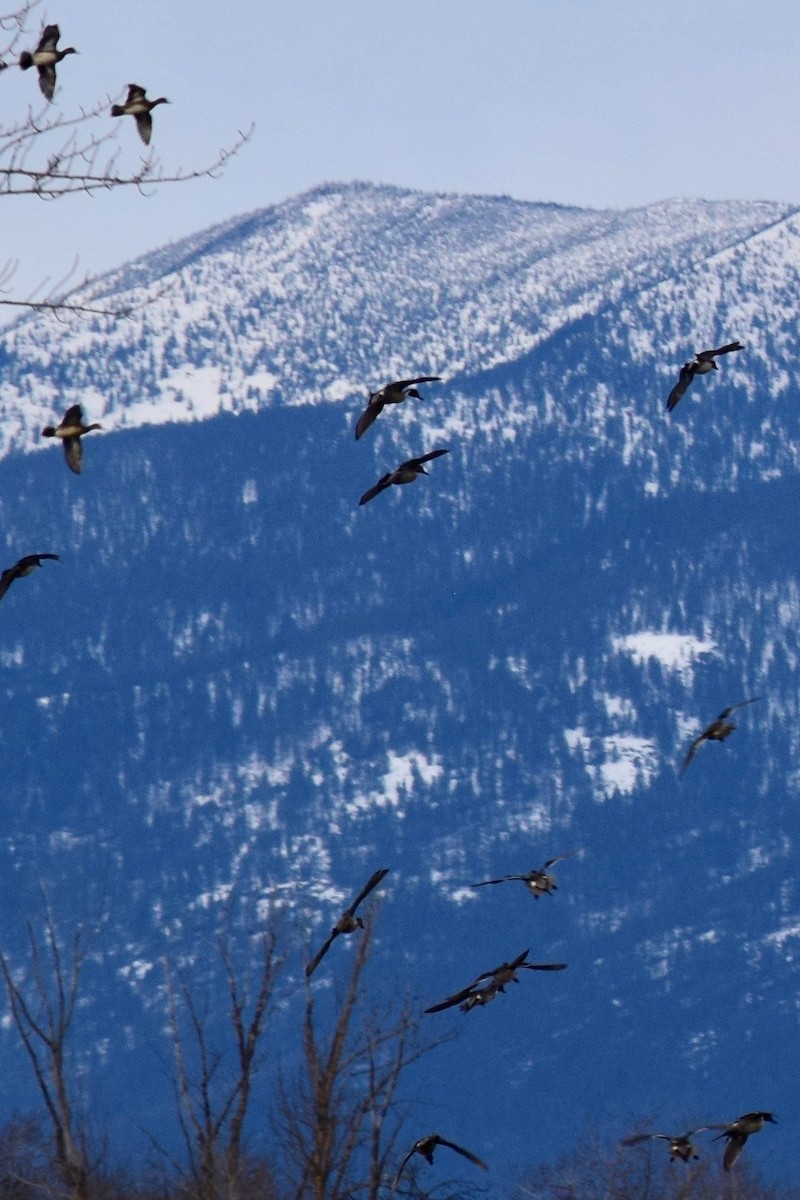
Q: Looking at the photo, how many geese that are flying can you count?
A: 15